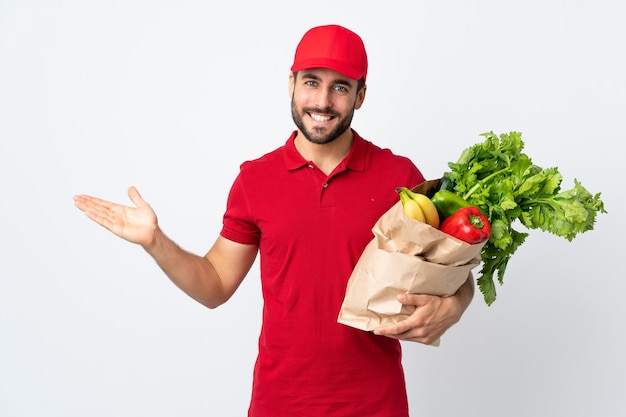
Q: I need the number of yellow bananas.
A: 2